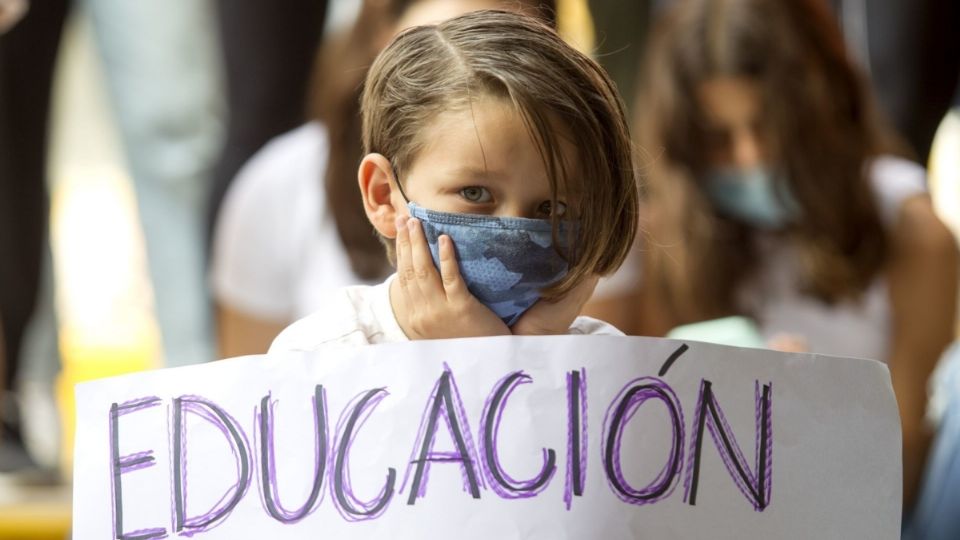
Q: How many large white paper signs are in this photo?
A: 1